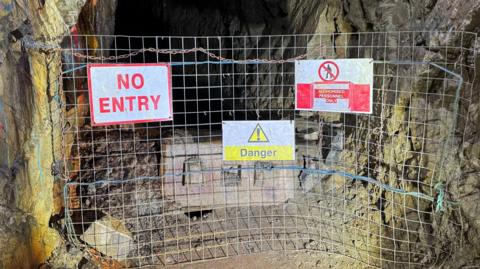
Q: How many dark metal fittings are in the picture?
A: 3